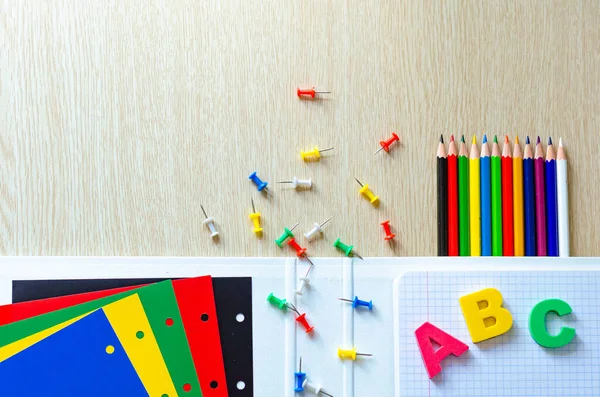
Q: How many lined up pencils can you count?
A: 12